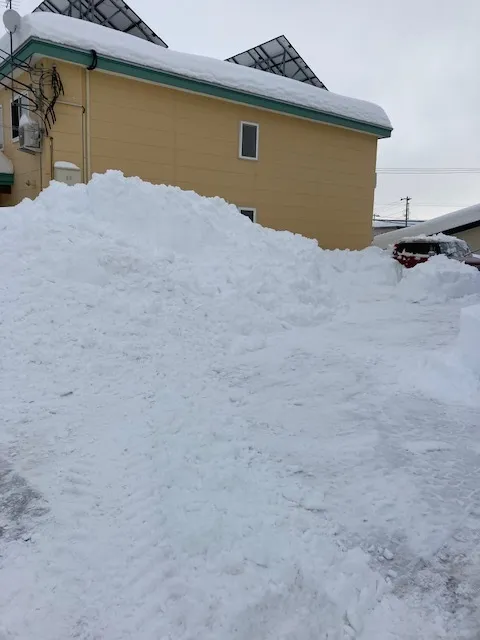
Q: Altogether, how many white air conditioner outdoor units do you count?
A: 1